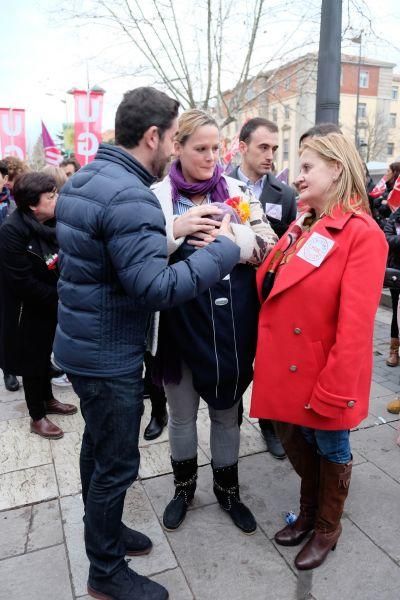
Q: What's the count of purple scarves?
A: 1